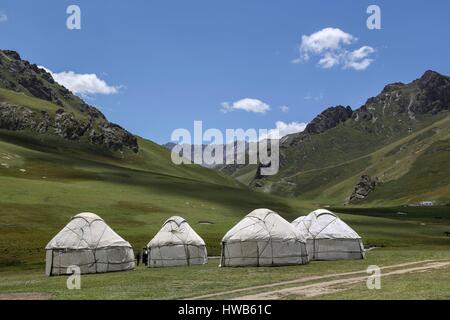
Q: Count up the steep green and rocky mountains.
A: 2